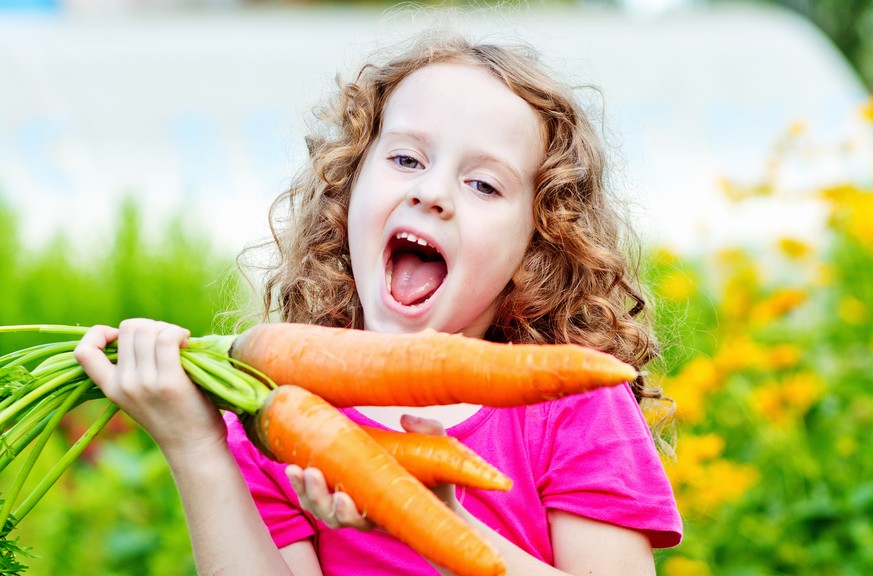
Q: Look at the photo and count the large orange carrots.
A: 3